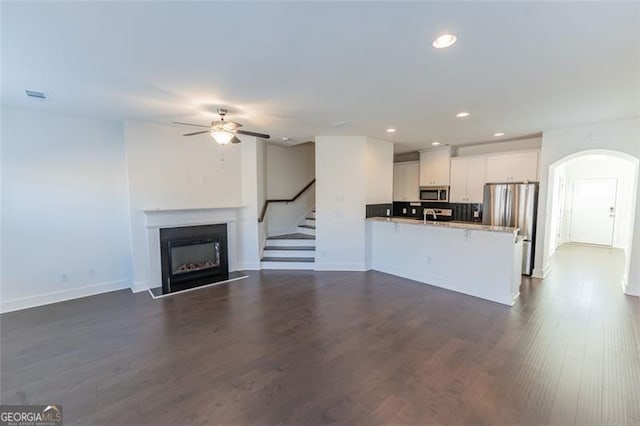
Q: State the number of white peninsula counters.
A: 1